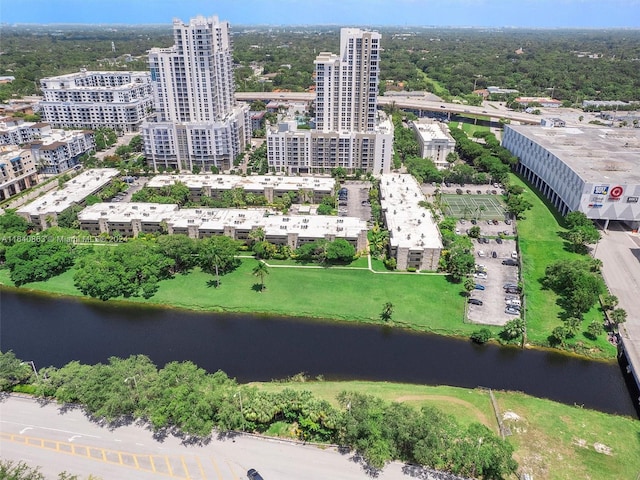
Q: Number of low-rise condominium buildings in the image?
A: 4